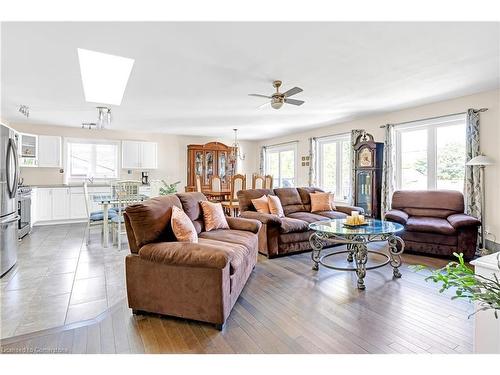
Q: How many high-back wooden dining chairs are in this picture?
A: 5